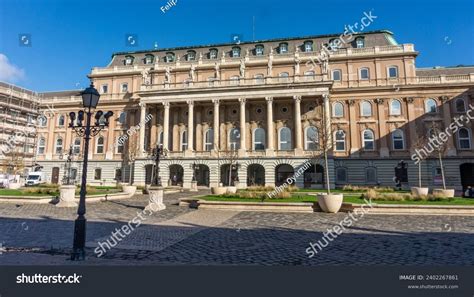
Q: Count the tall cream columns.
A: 8